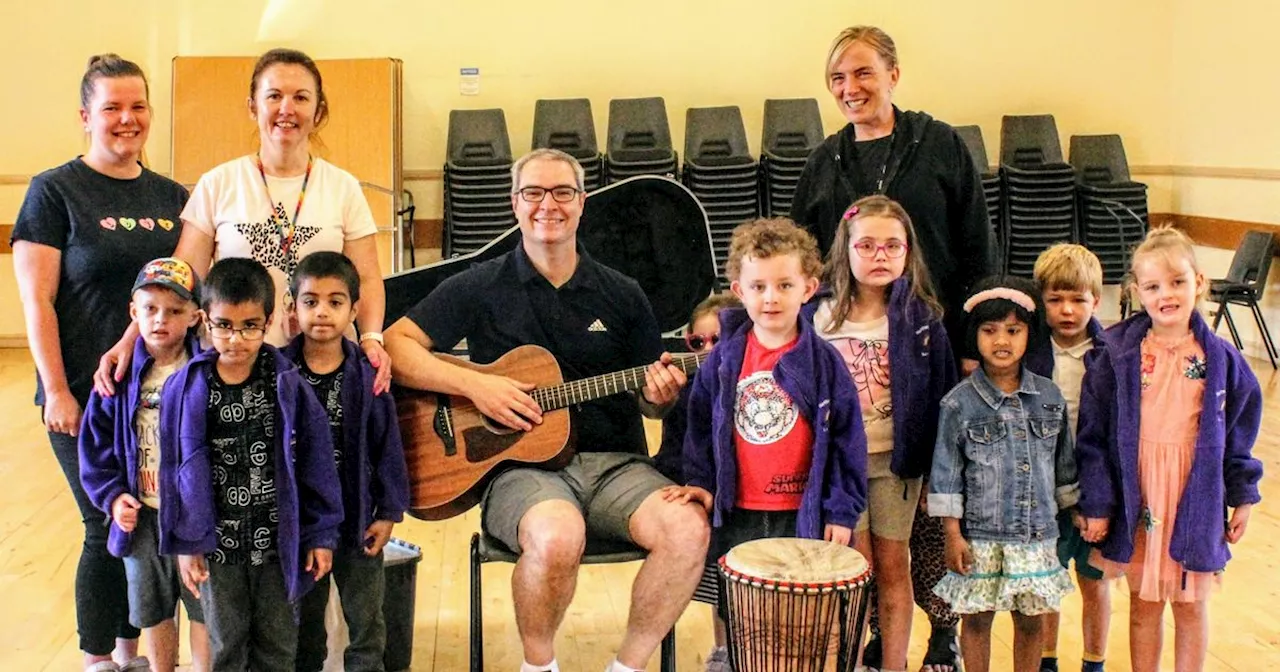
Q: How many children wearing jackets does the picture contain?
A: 8